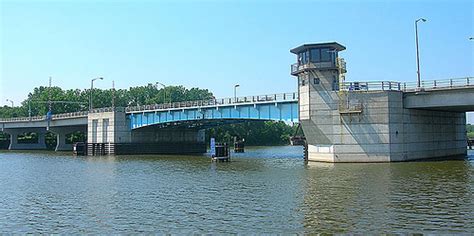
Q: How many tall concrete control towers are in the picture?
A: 1